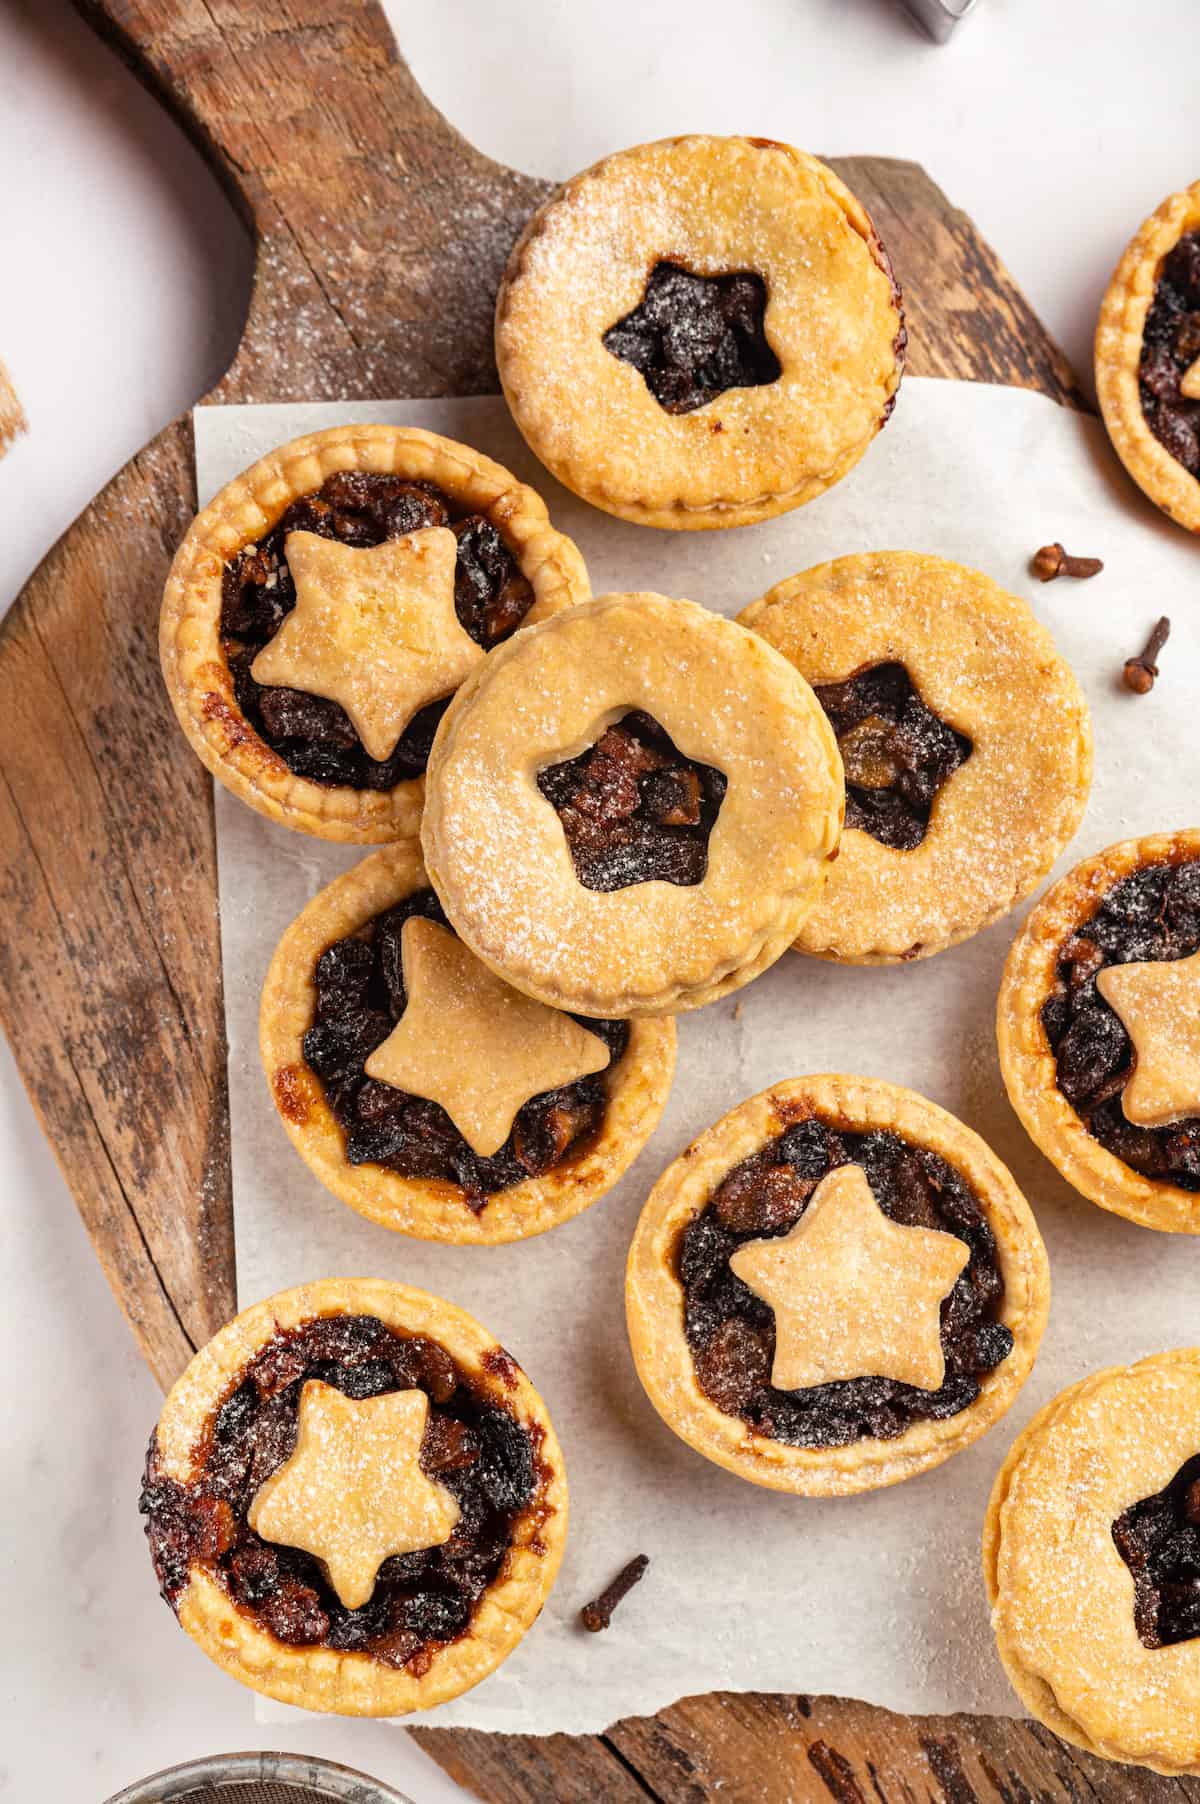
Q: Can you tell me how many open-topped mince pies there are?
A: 6